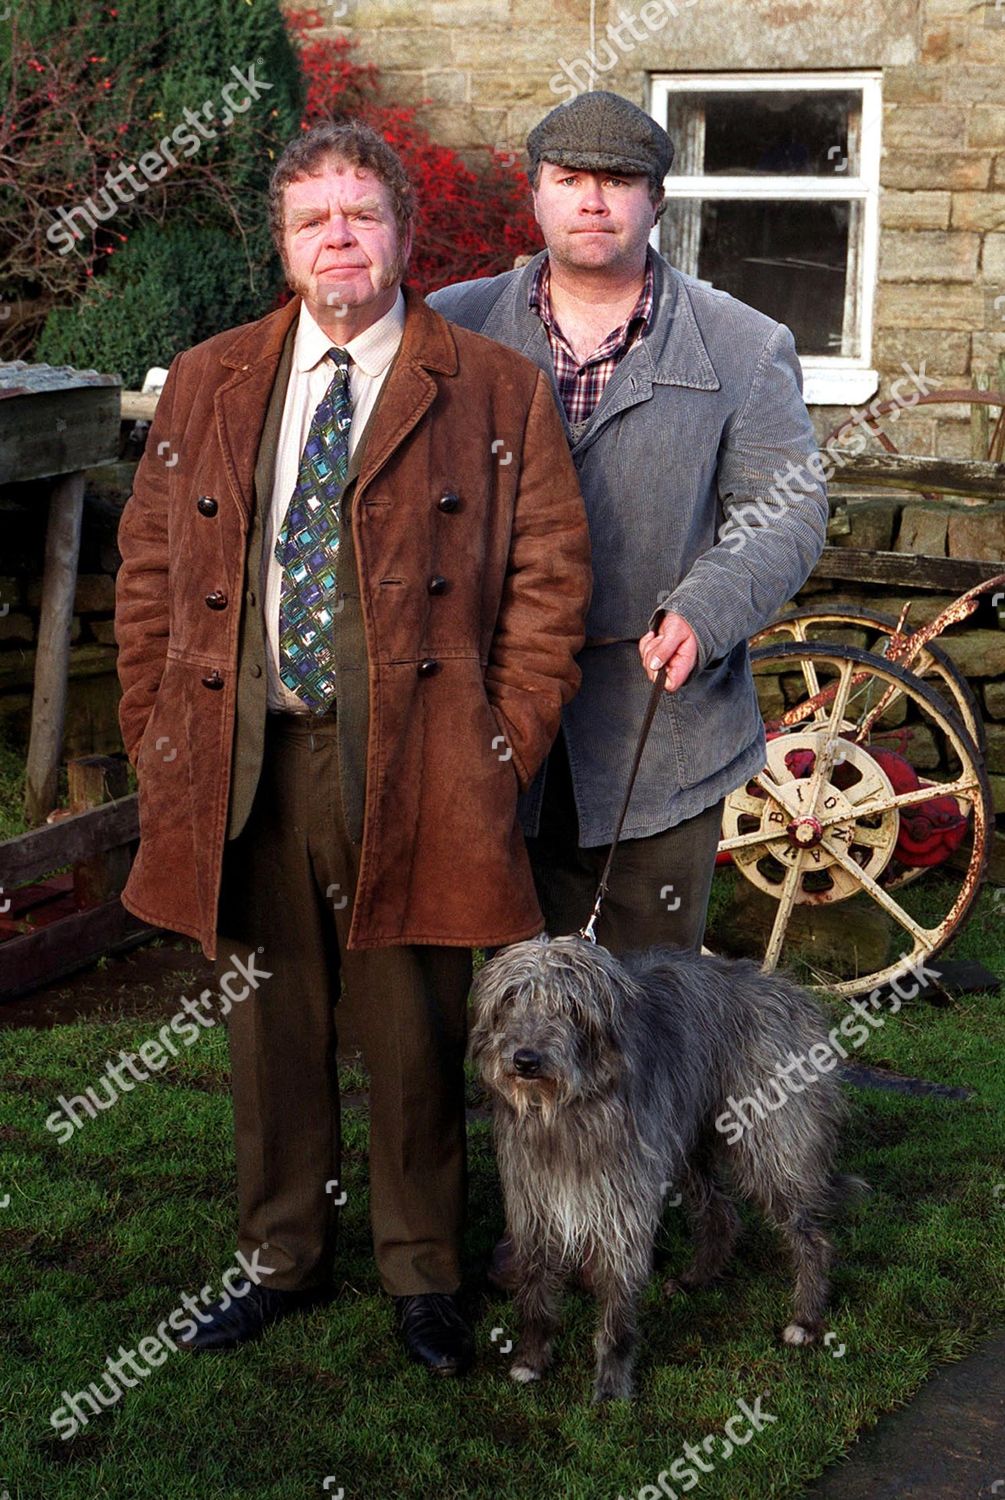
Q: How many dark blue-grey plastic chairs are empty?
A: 0